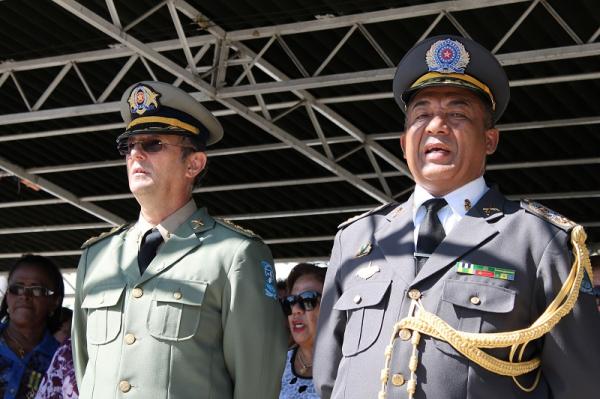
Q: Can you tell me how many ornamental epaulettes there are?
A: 4